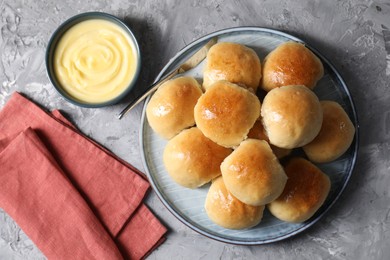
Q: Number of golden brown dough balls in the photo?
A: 11